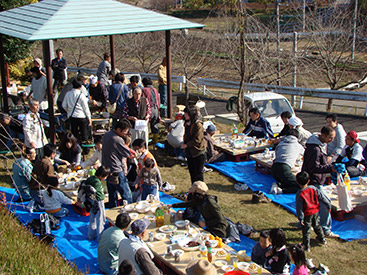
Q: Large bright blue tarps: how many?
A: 2